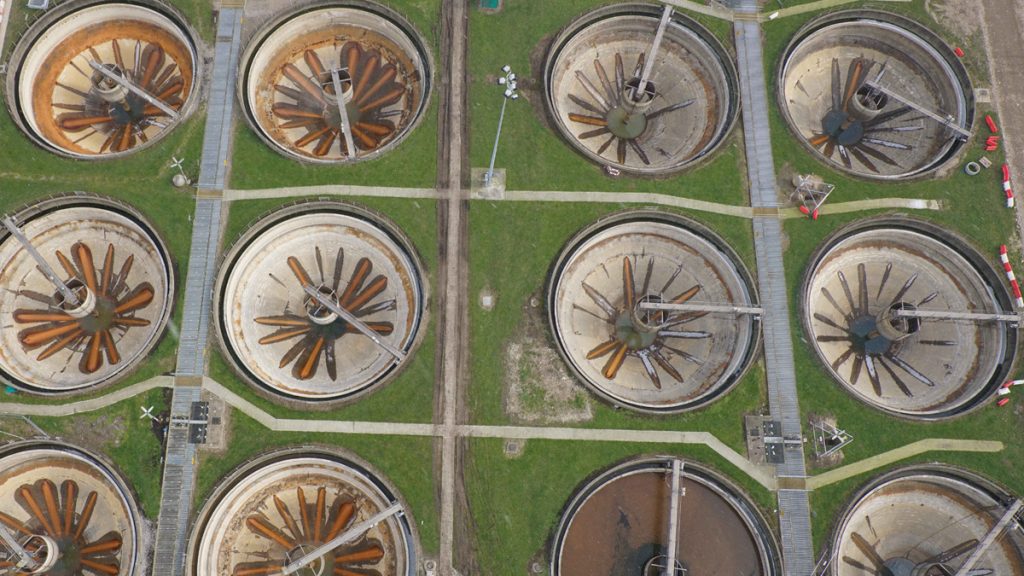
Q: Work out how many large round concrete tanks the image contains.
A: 12